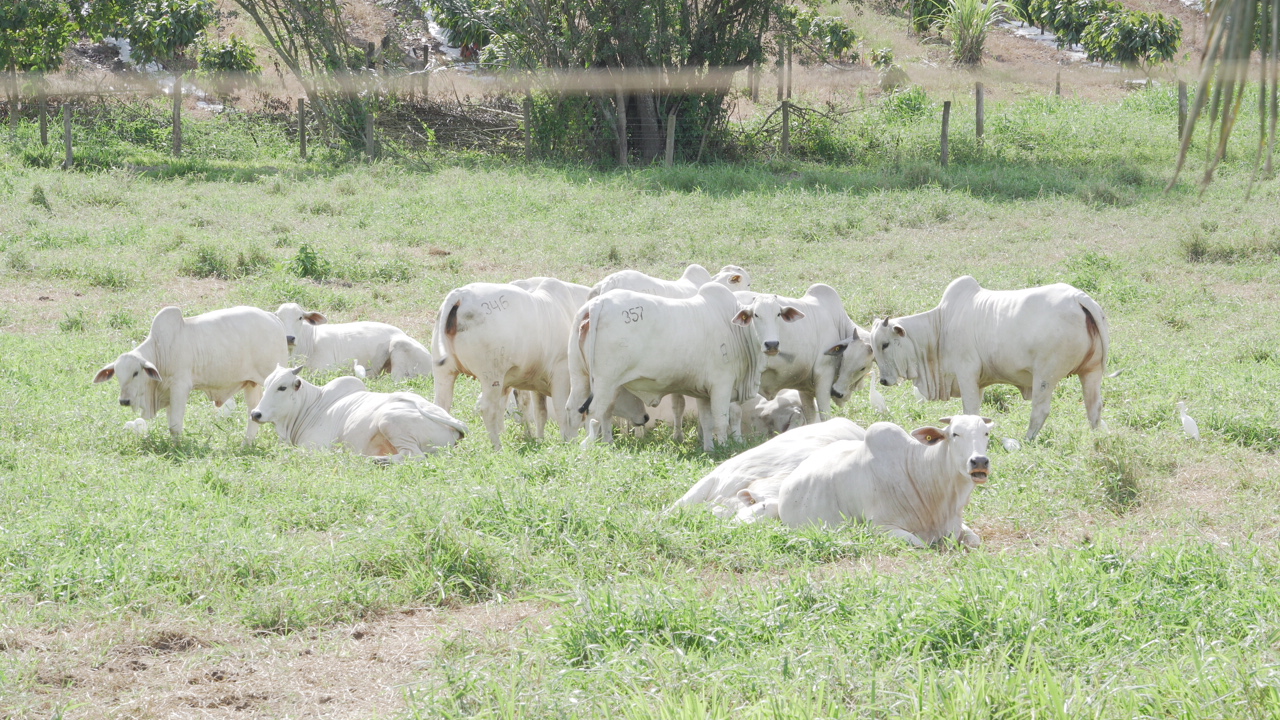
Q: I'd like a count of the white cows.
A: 12